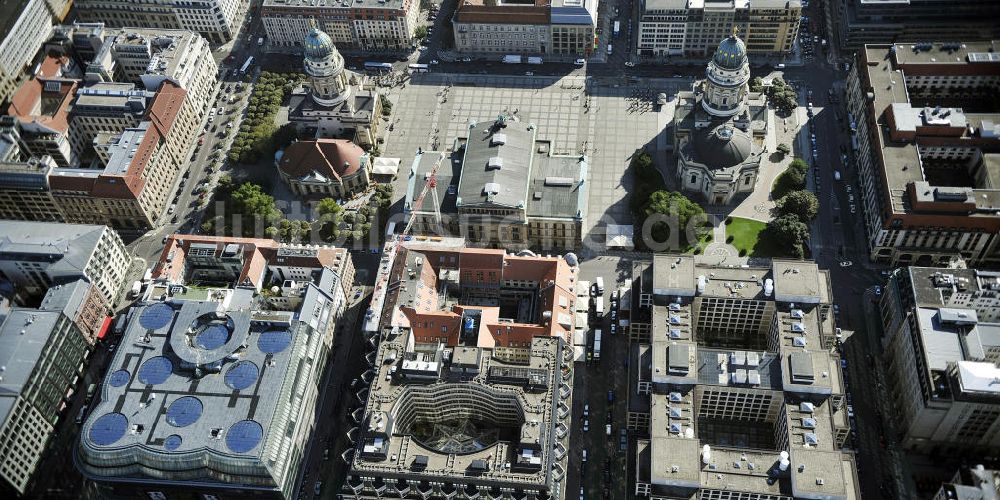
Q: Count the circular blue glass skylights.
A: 10